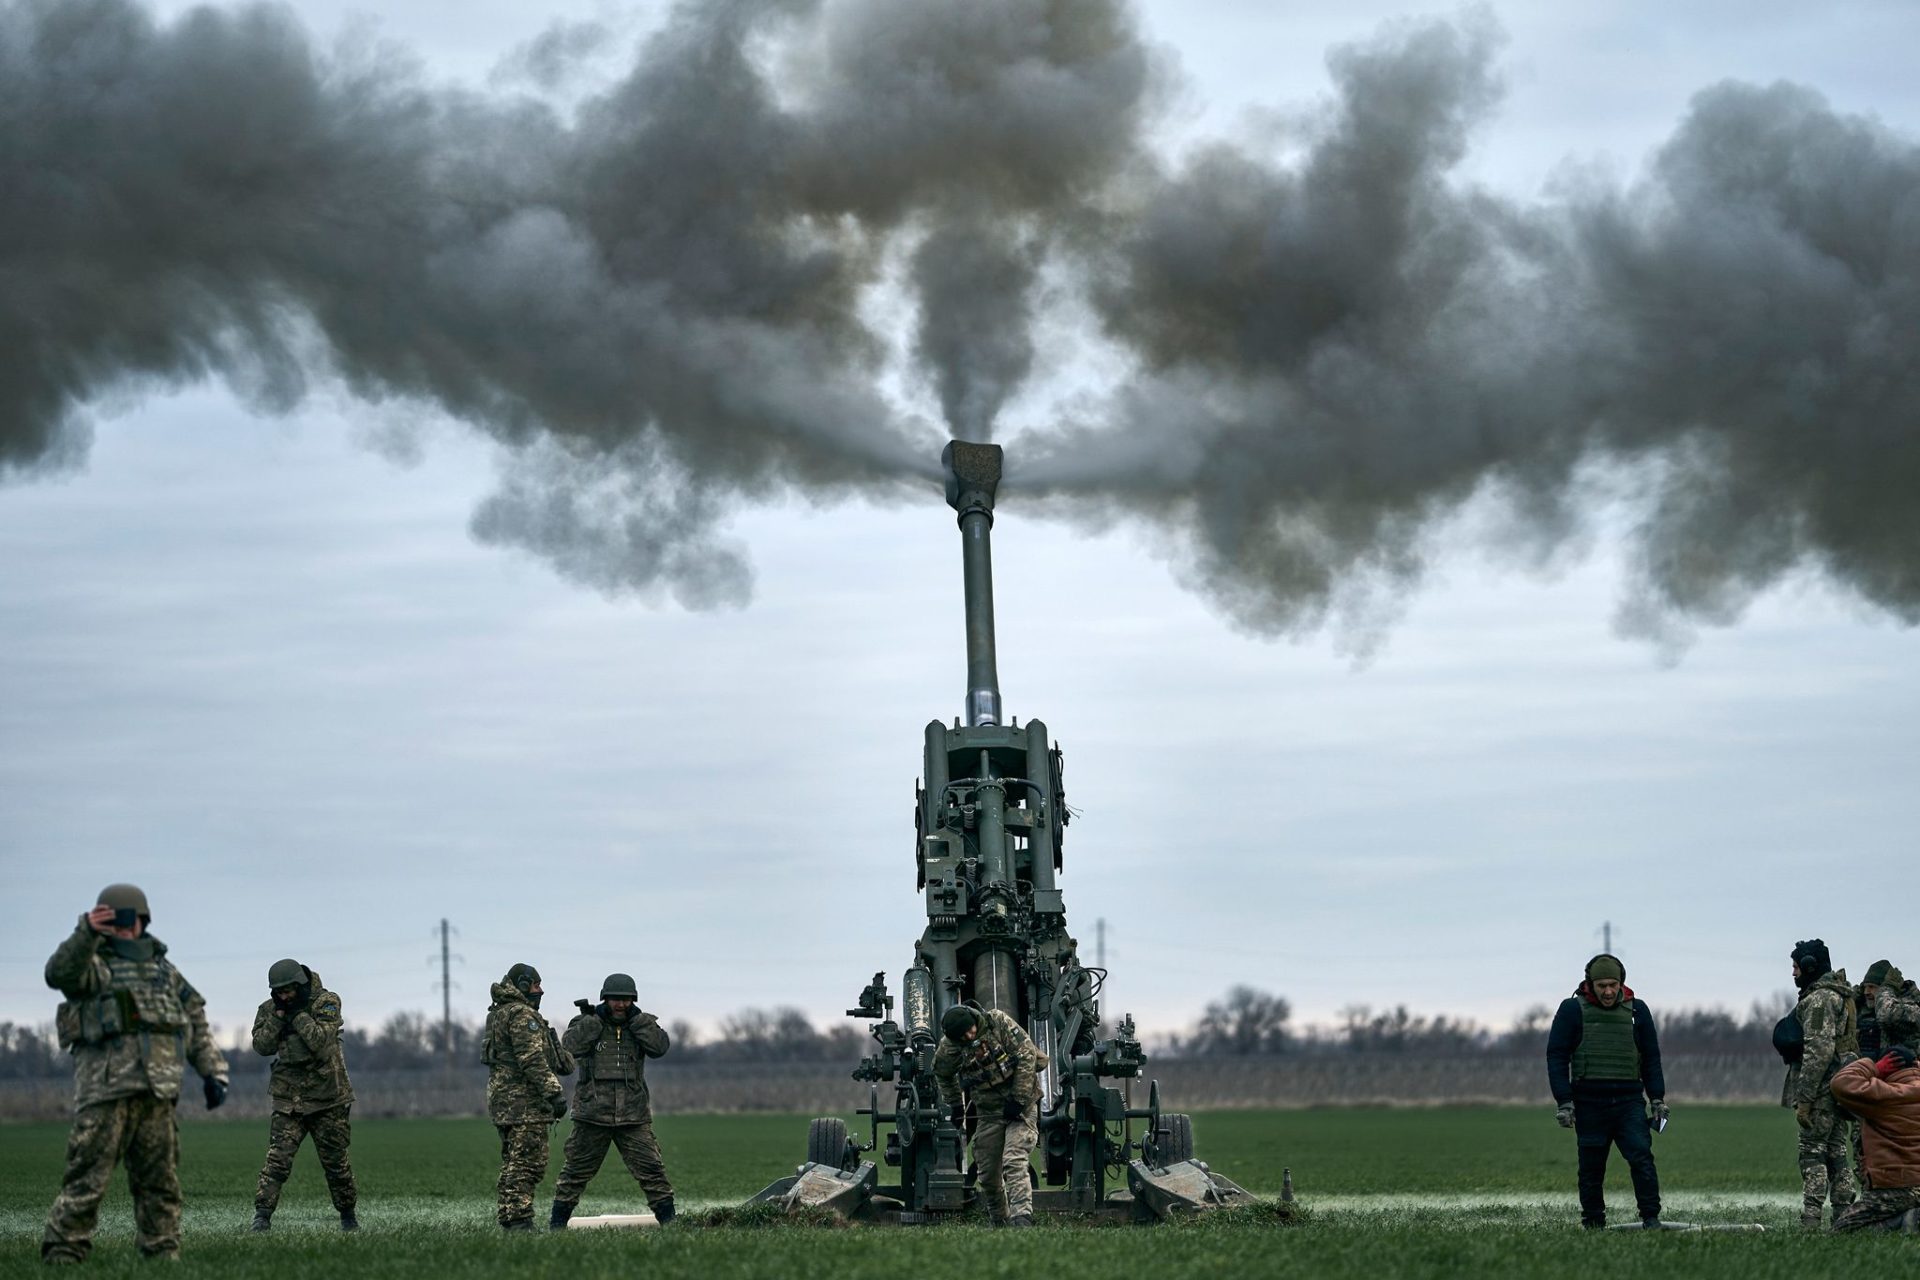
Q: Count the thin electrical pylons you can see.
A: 3